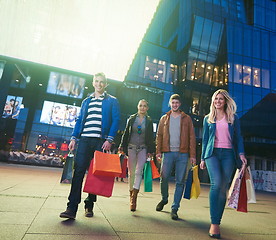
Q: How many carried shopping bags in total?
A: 12